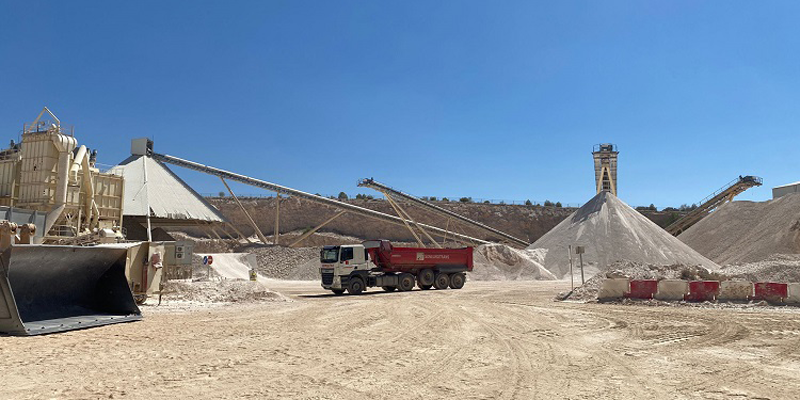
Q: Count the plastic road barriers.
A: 7